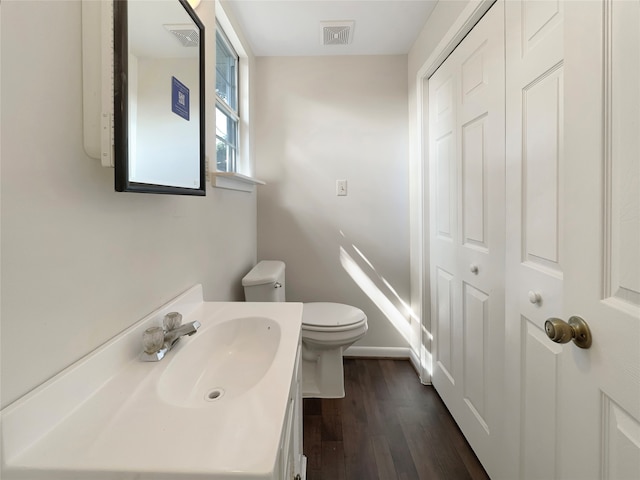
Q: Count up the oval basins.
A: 1